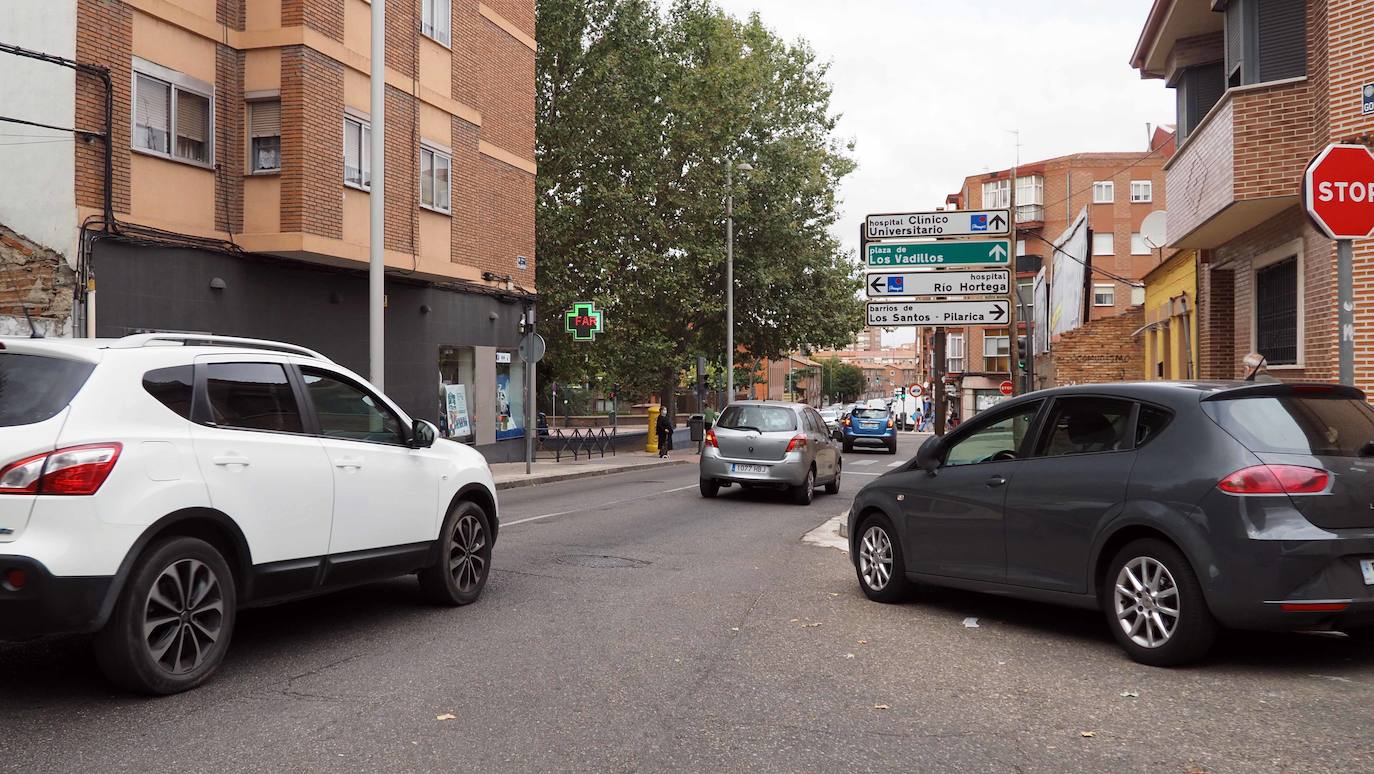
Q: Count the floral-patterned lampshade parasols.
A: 0